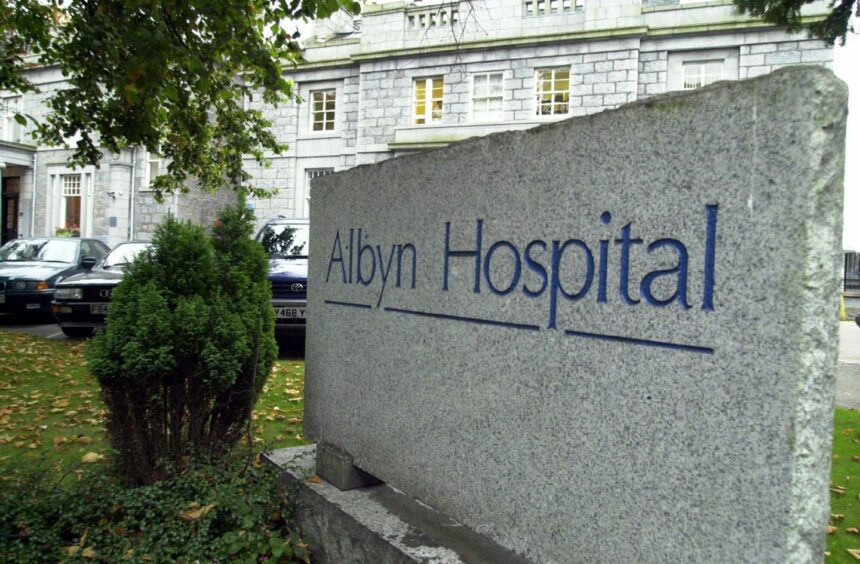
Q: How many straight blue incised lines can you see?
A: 3